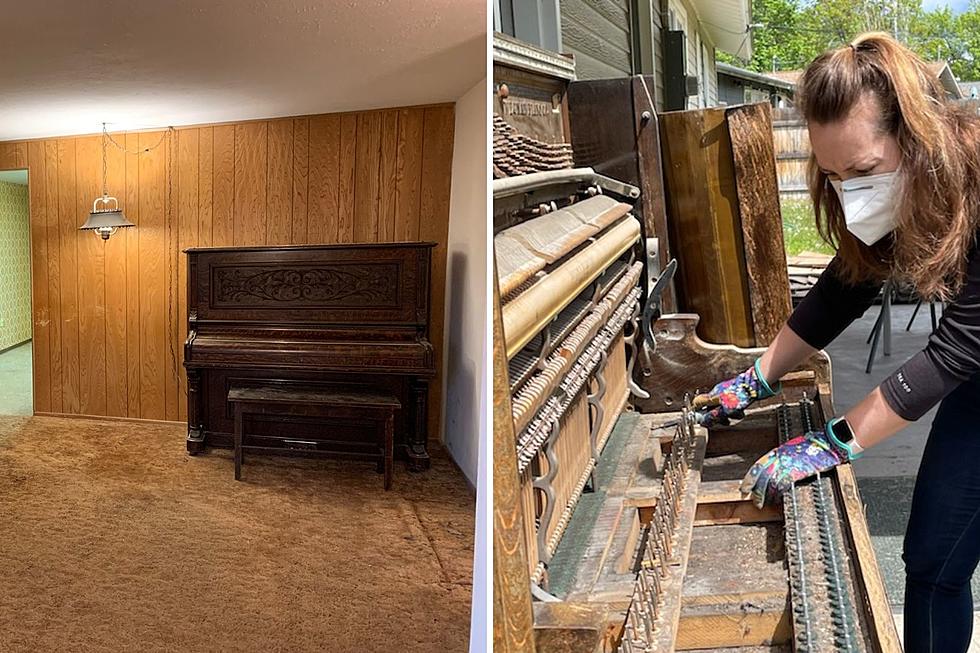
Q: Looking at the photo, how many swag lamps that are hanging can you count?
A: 1